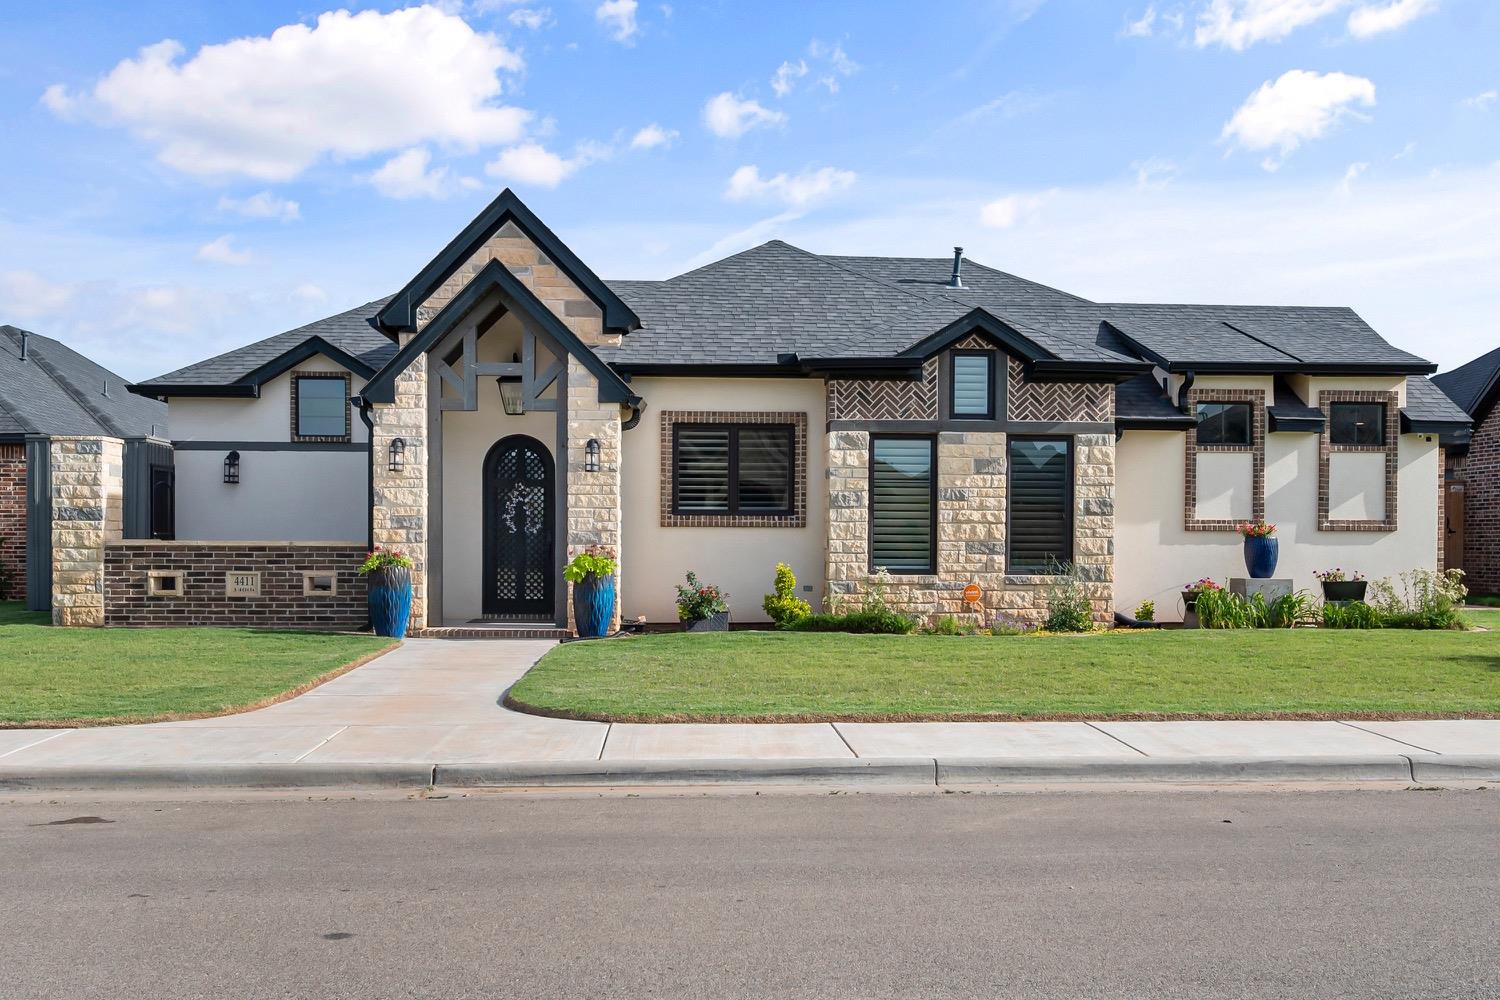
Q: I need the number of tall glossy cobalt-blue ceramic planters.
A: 3